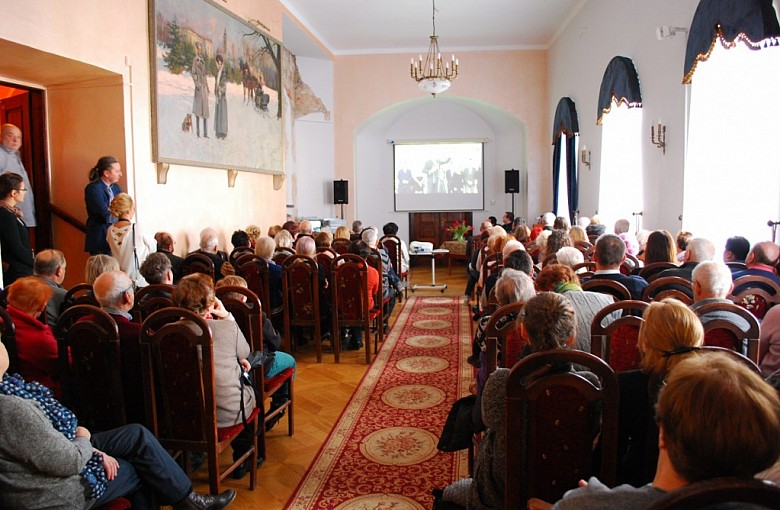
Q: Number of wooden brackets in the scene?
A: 3